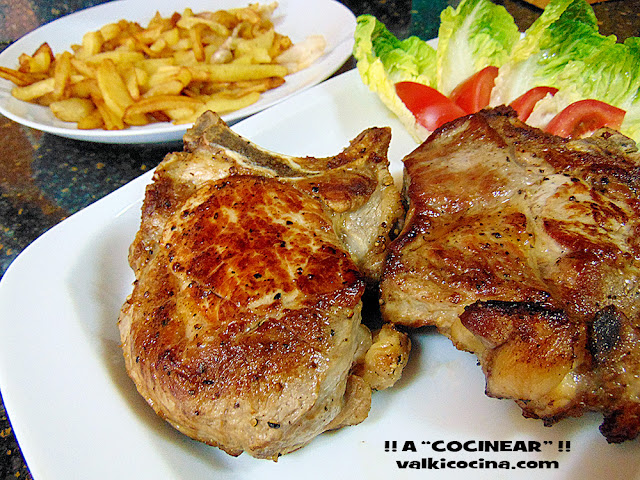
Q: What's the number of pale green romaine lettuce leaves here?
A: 4